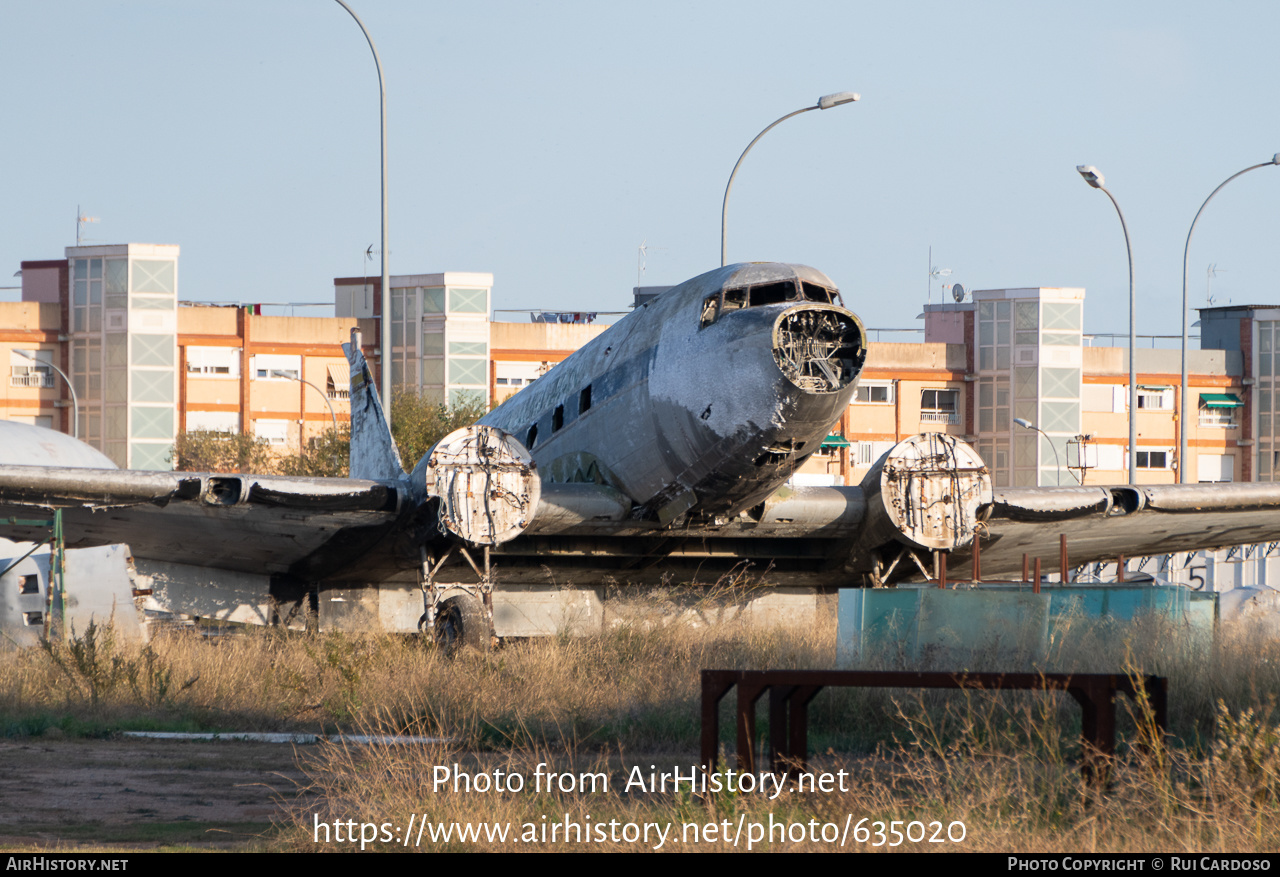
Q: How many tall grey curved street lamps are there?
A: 4